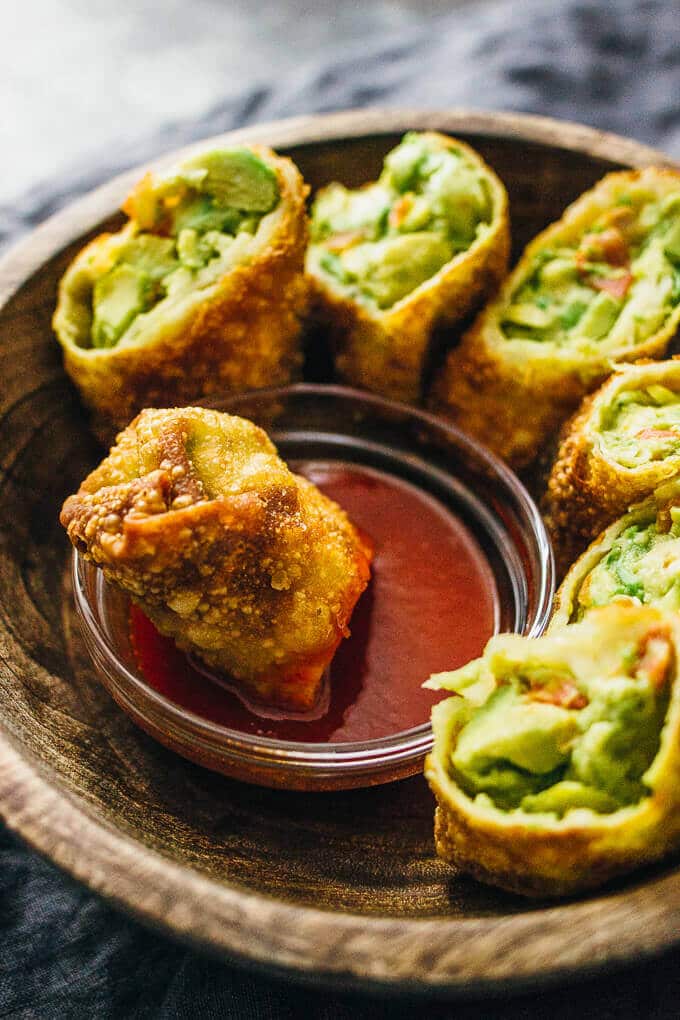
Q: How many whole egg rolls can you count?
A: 1